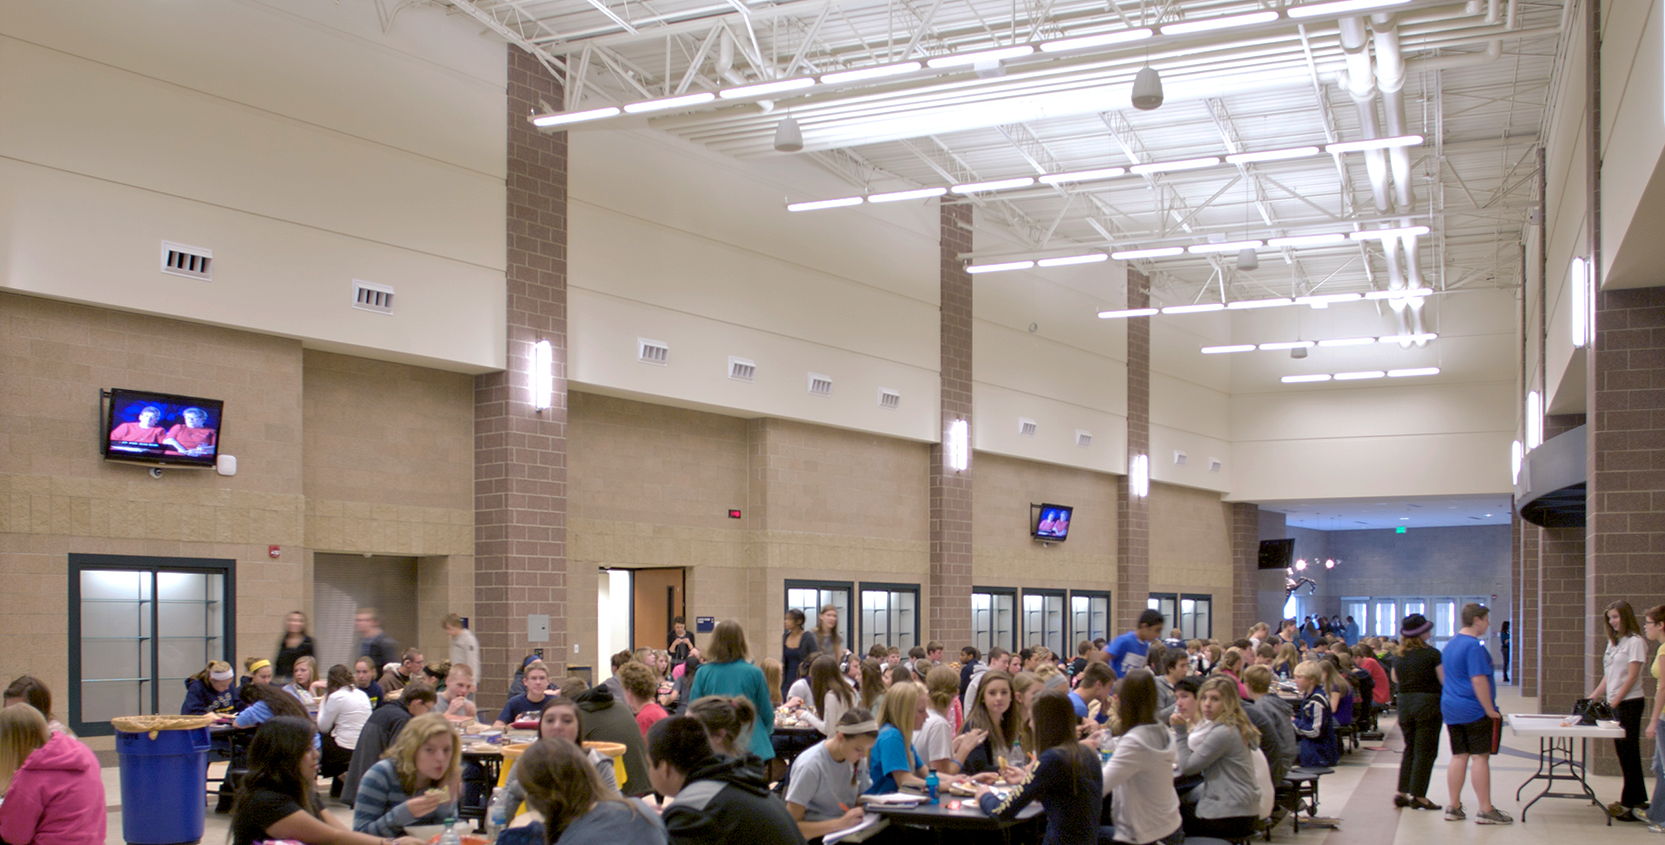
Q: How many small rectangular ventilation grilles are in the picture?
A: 10